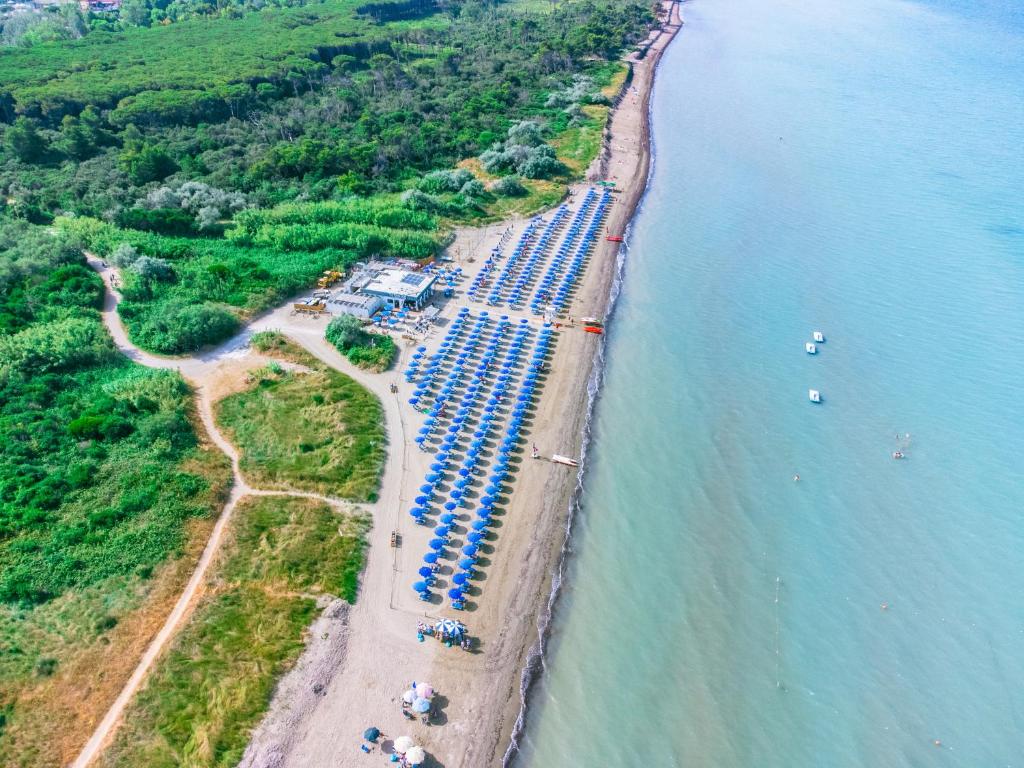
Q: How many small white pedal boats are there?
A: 3